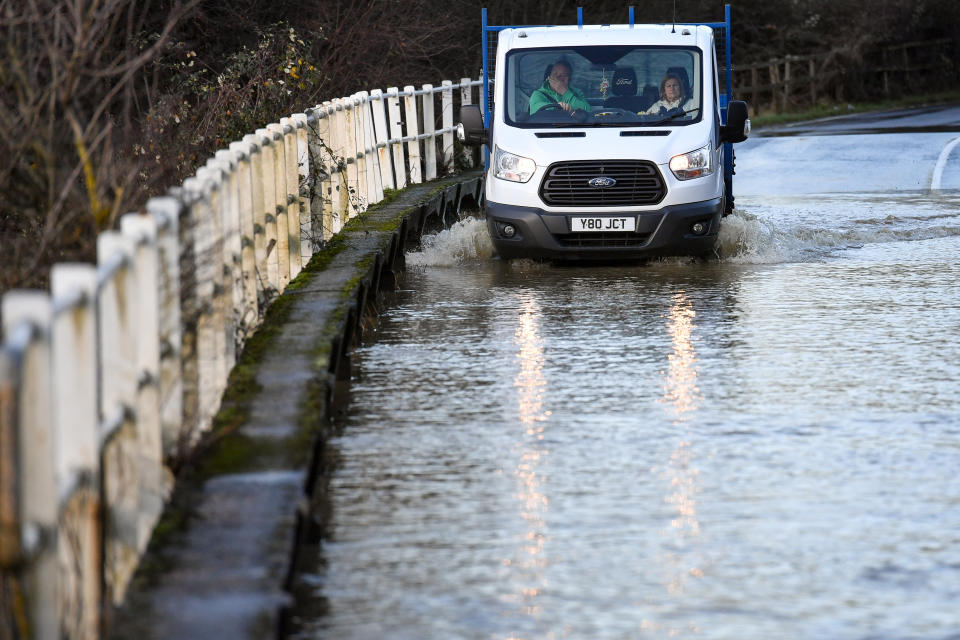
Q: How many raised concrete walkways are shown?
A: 1